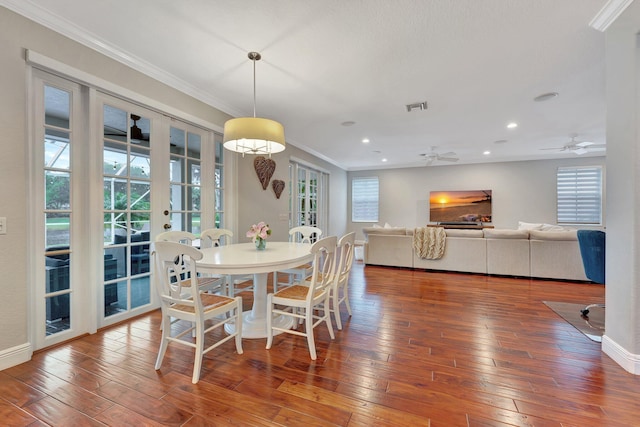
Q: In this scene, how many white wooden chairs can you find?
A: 6